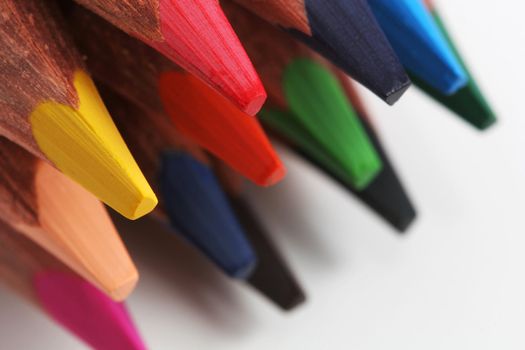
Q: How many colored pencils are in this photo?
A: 12